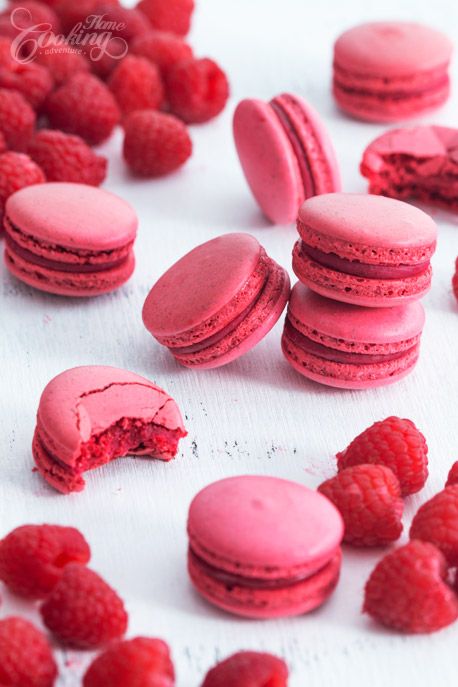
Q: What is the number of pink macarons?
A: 9